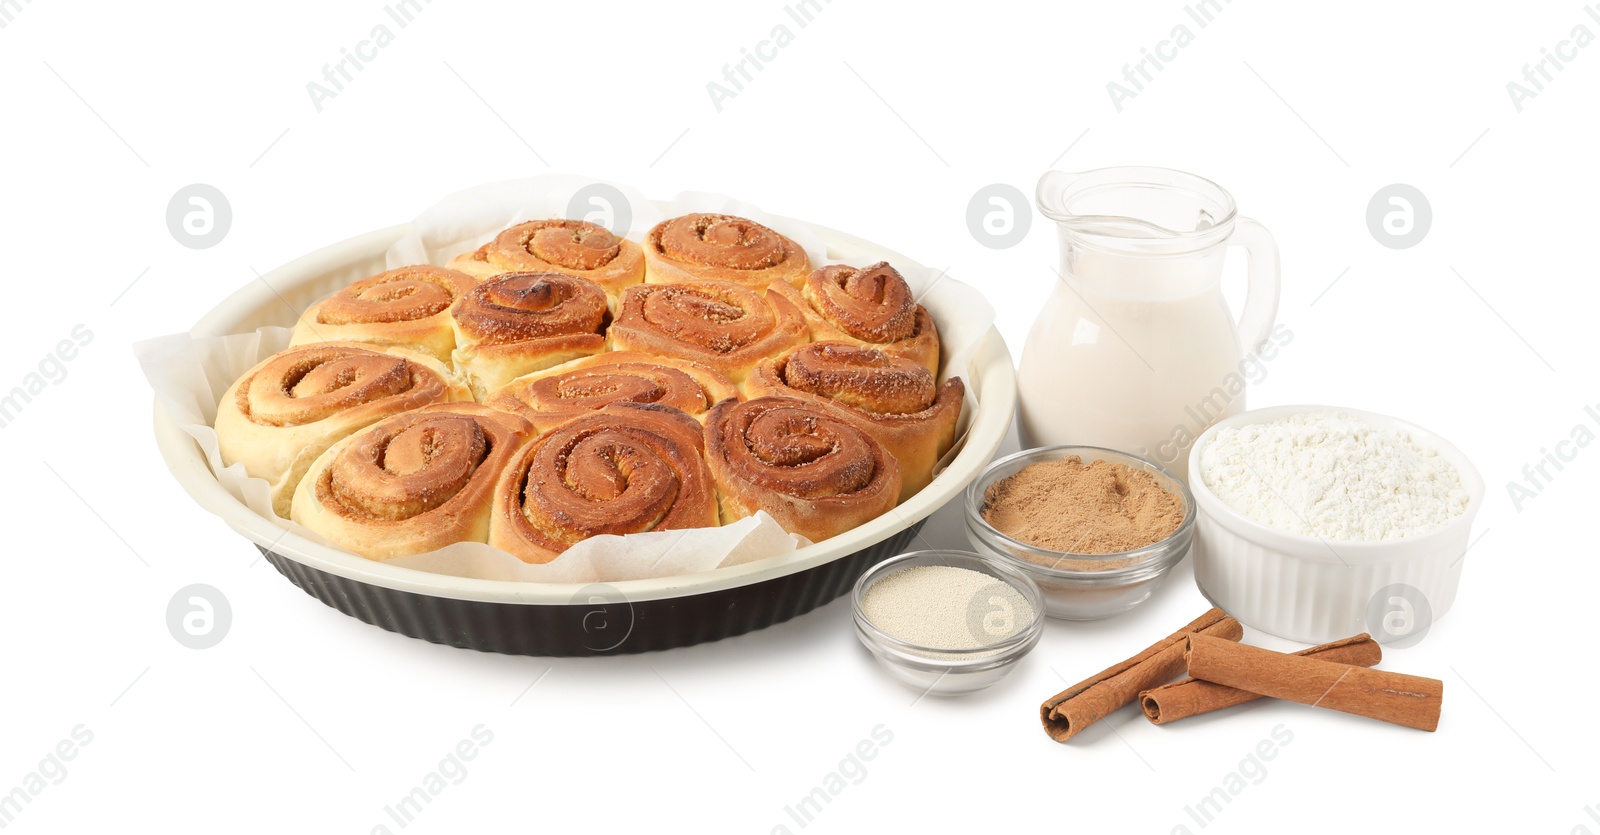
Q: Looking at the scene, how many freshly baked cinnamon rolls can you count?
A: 12